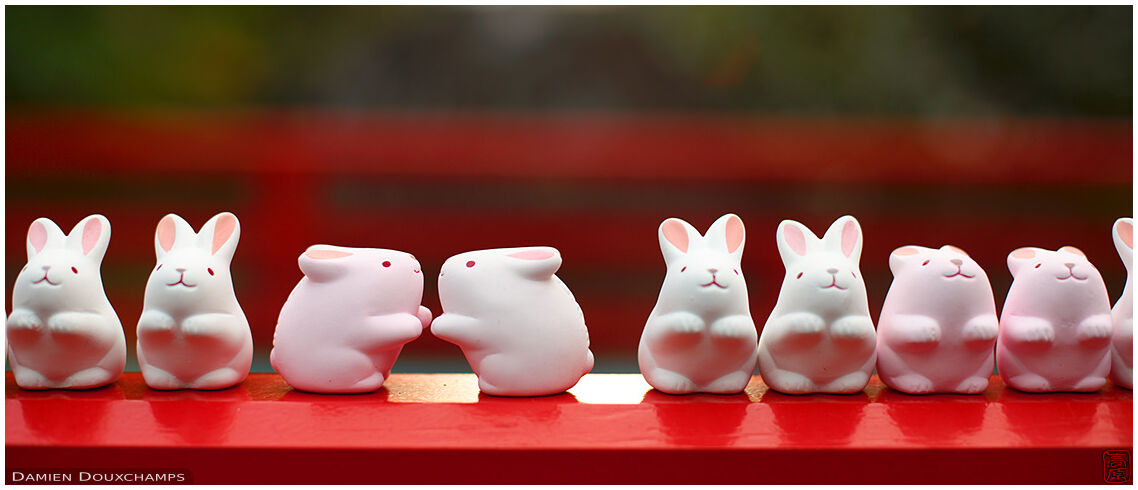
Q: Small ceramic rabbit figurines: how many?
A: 9